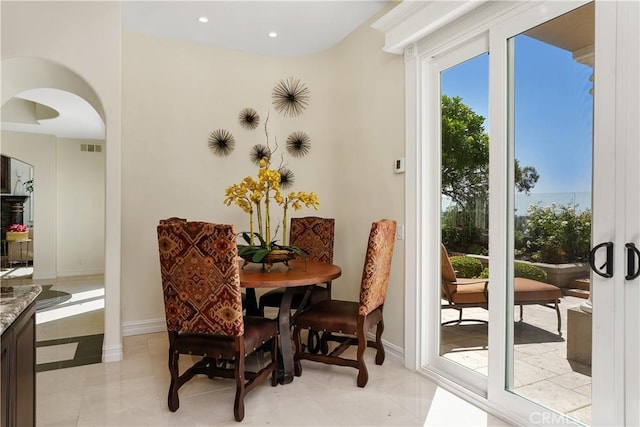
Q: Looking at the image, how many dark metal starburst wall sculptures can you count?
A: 6